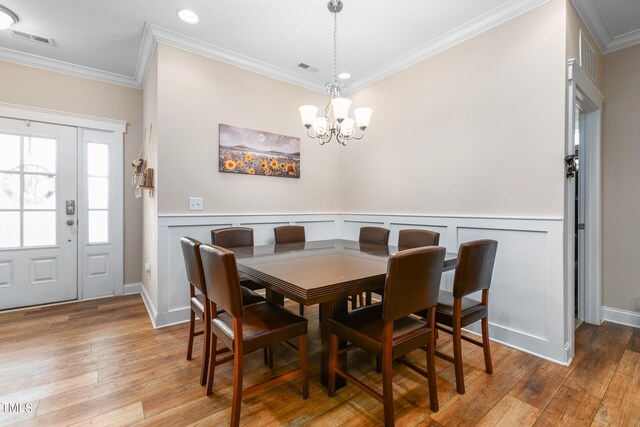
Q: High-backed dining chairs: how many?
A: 8